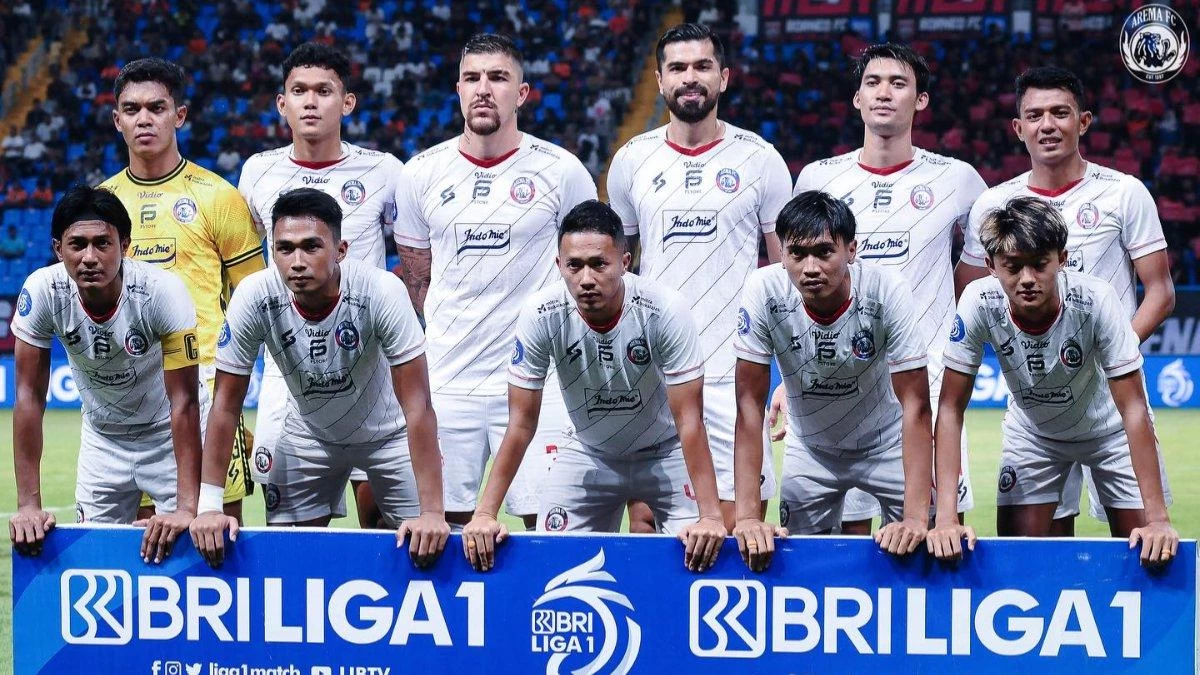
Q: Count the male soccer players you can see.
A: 11